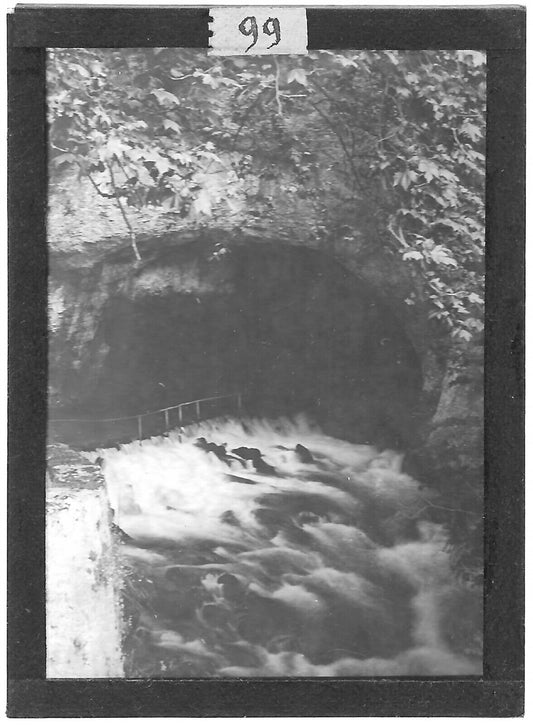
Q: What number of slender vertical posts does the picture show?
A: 5